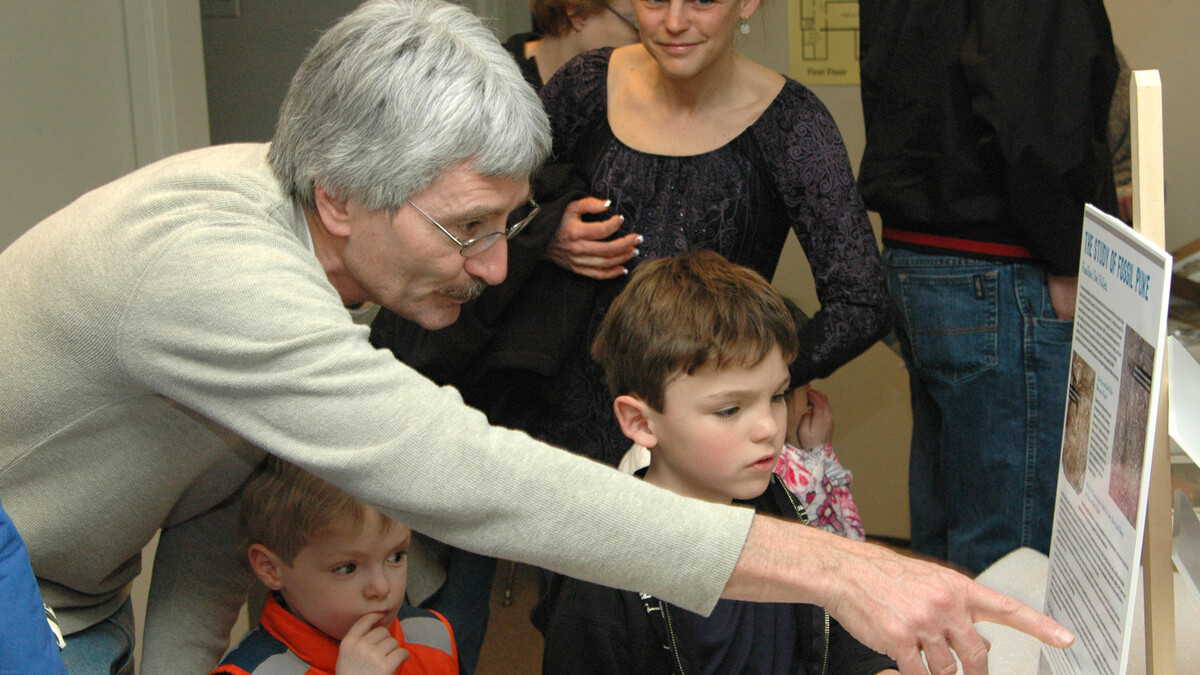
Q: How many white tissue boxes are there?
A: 0